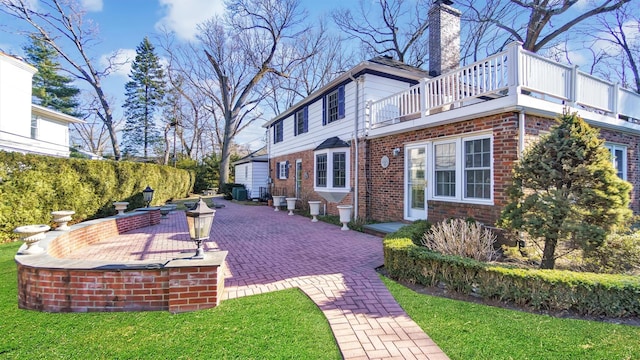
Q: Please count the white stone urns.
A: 7